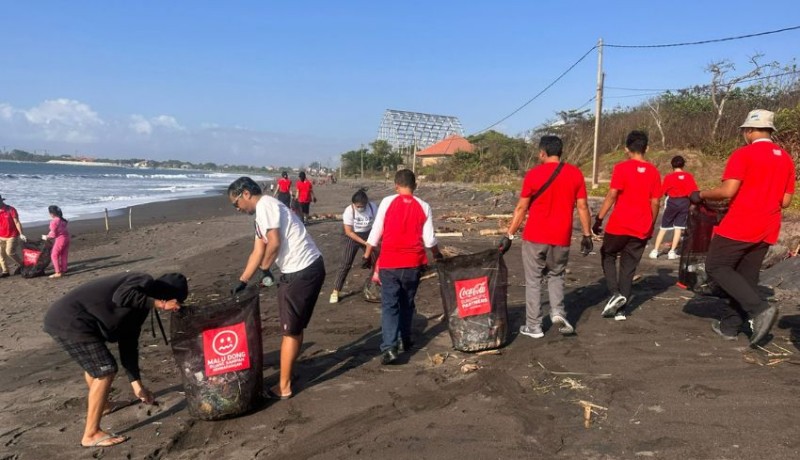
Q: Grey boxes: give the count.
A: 0